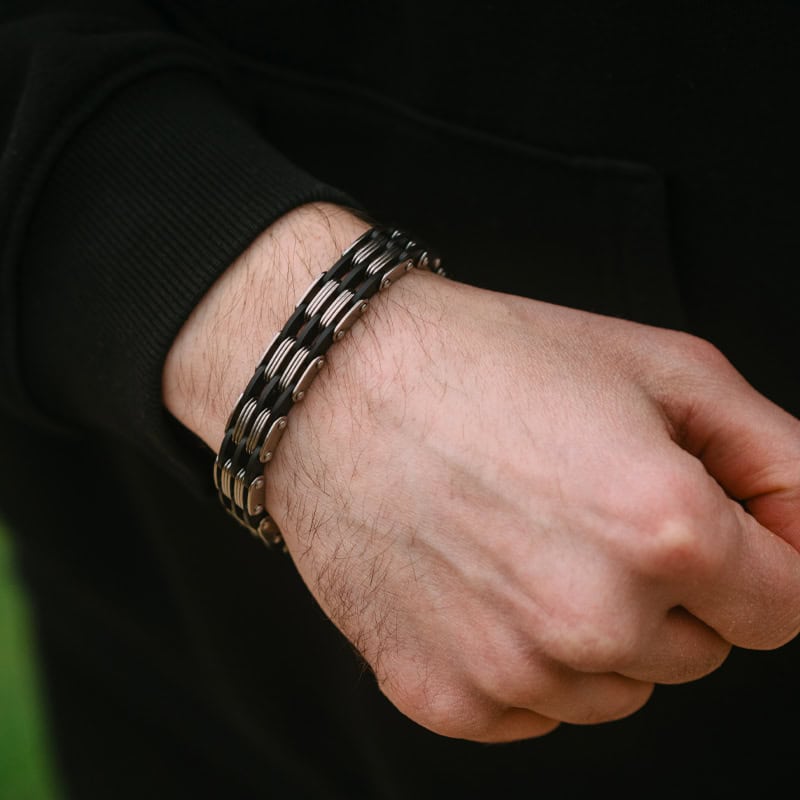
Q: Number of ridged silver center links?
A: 10